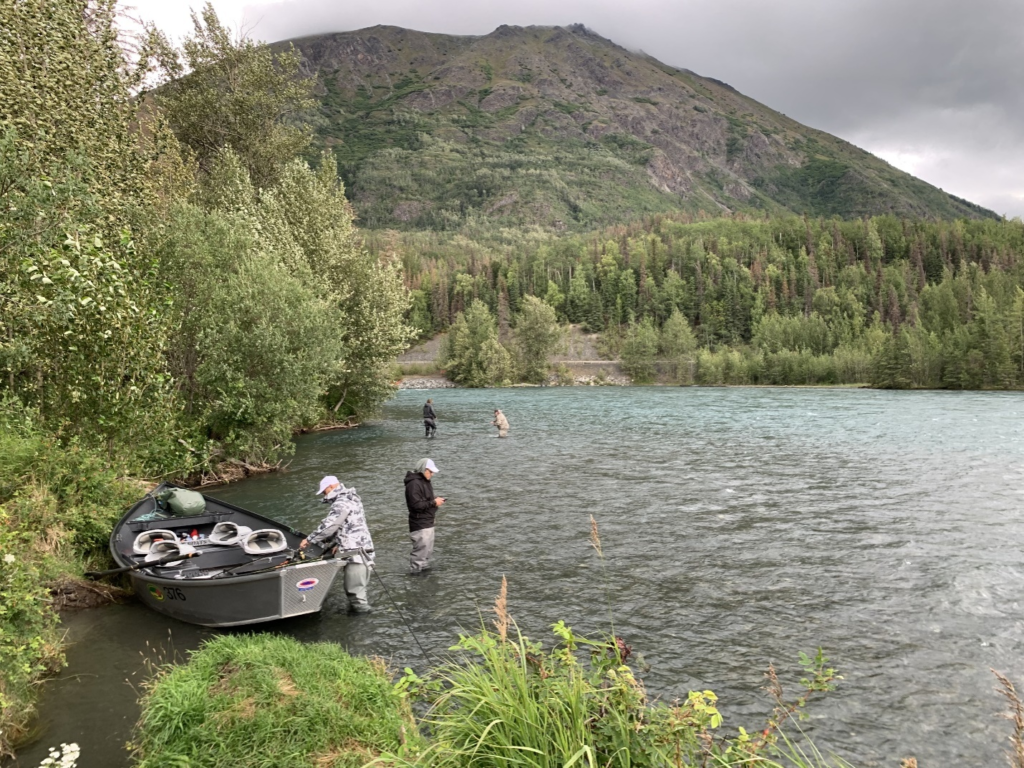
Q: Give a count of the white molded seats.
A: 4